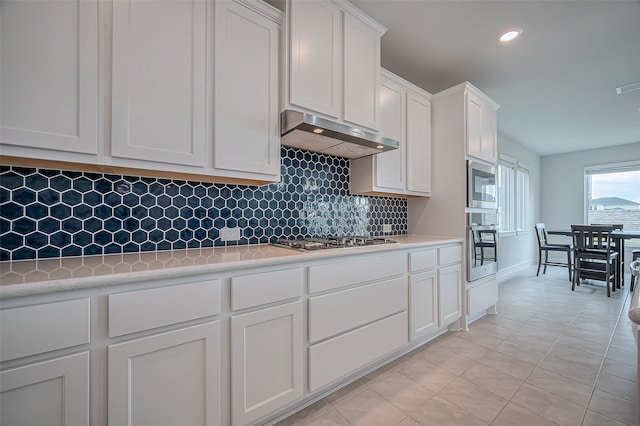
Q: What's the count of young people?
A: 0